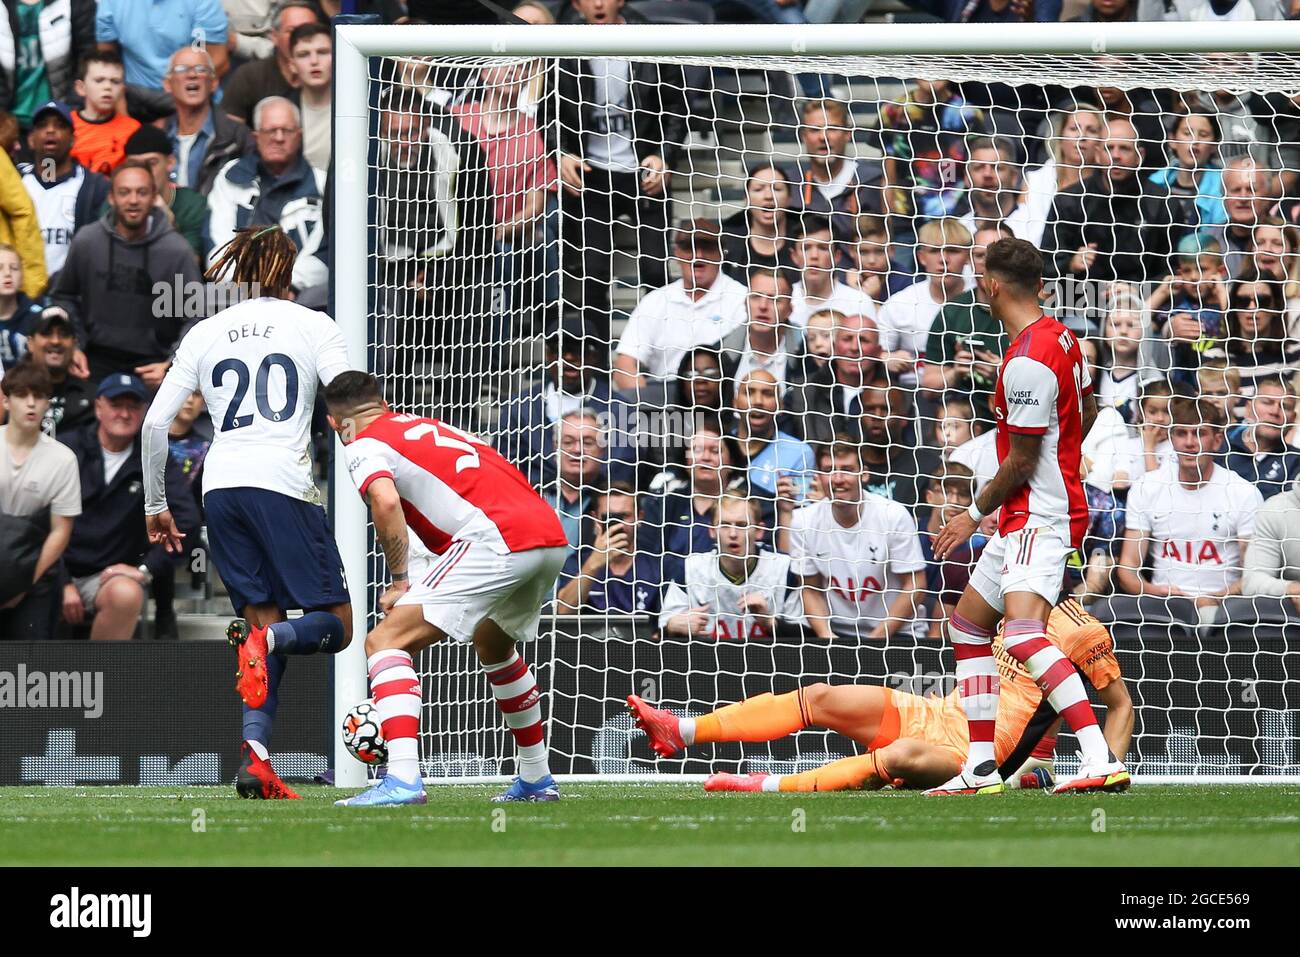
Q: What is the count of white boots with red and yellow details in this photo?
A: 2